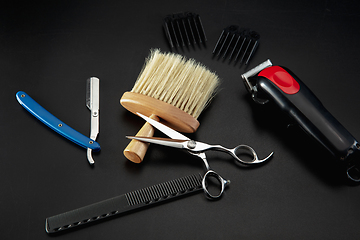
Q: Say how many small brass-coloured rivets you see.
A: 3